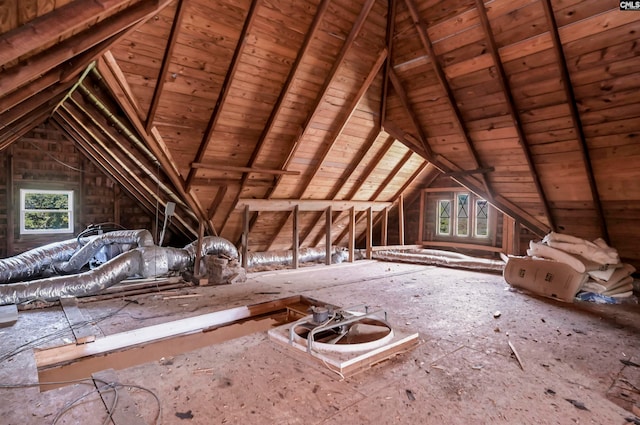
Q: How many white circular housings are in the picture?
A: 1